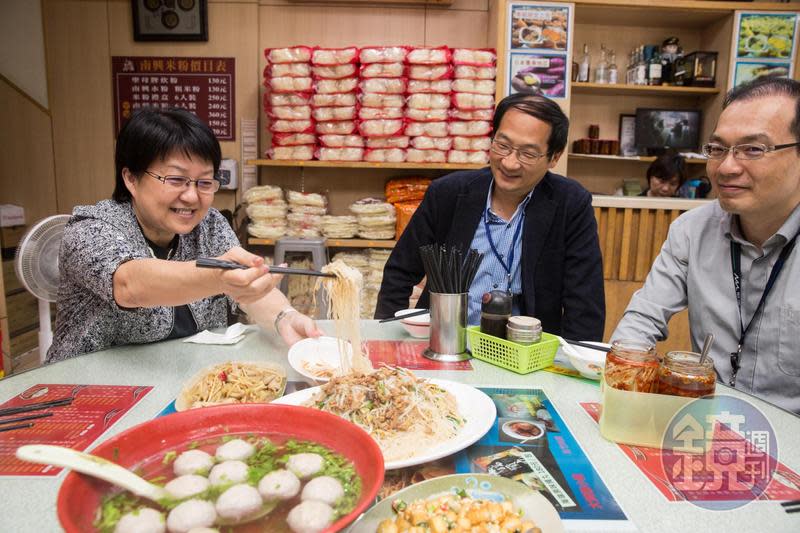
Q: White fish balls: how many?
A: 12